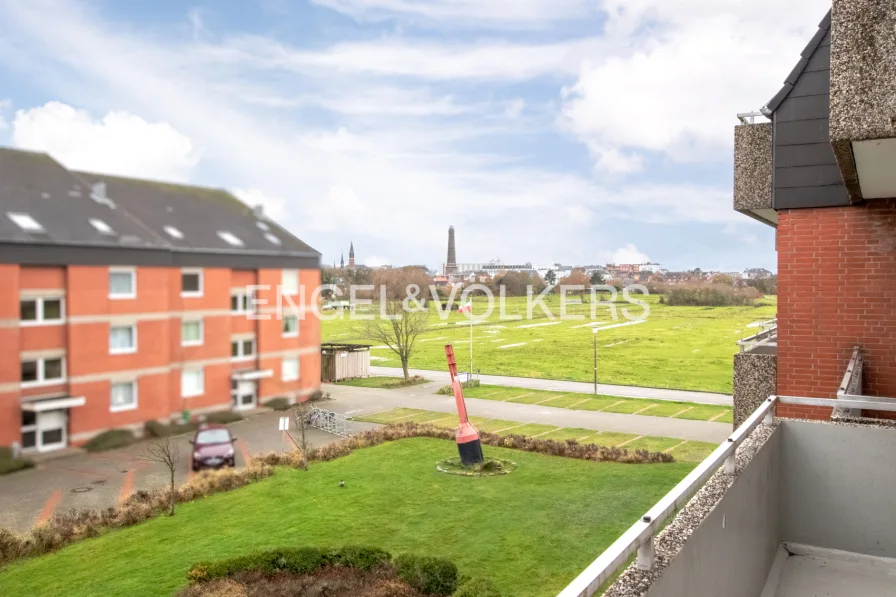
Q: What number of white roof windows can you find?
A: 6